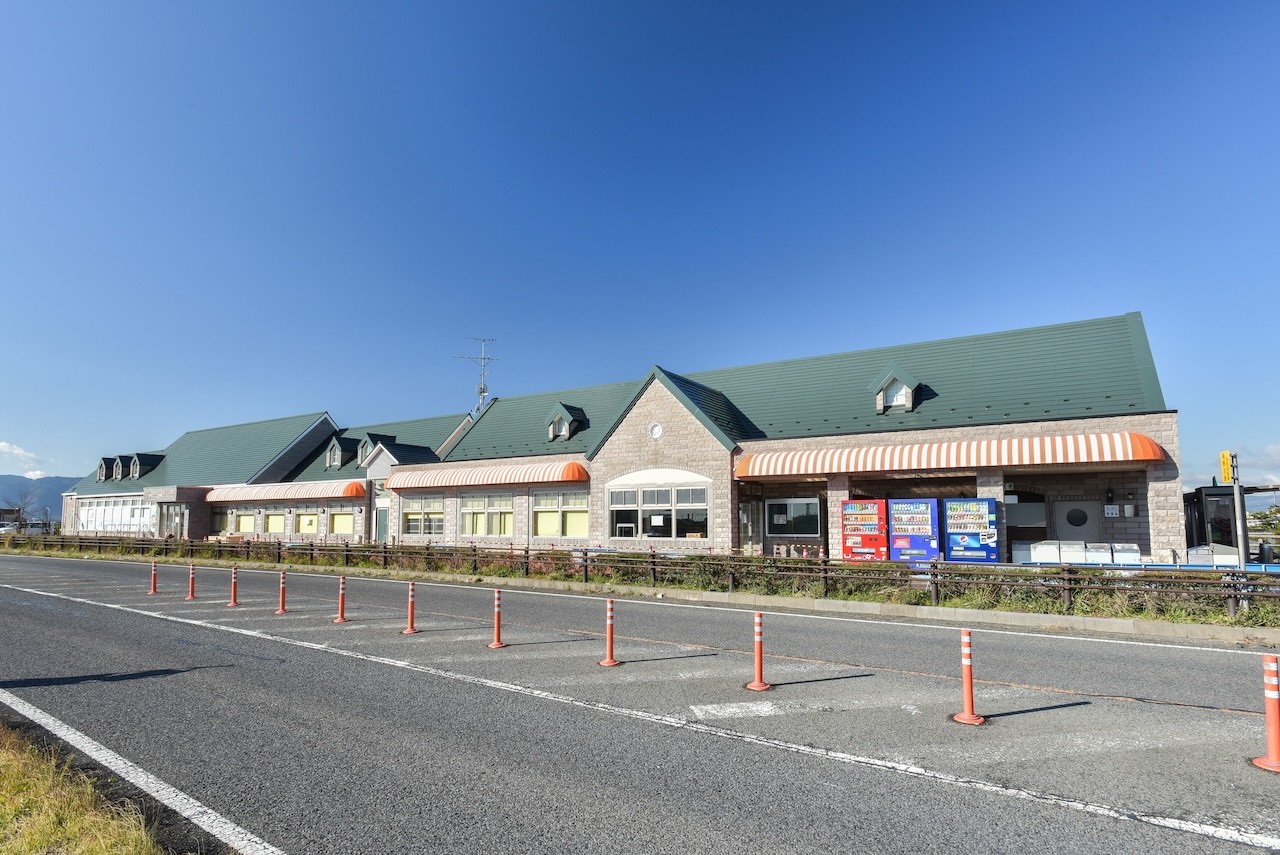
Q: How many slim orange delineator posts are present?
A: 11